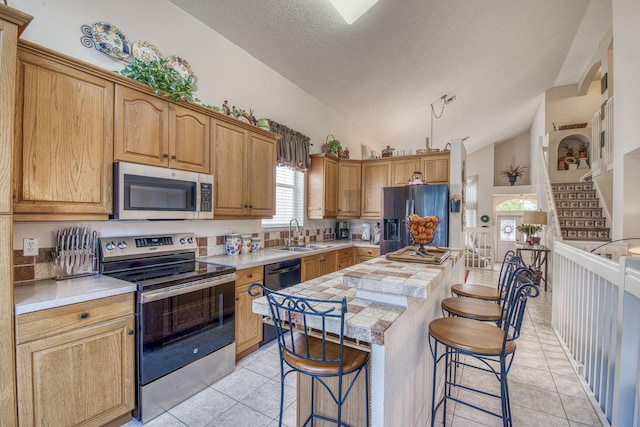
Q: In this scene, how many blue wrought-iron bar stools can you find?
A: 4